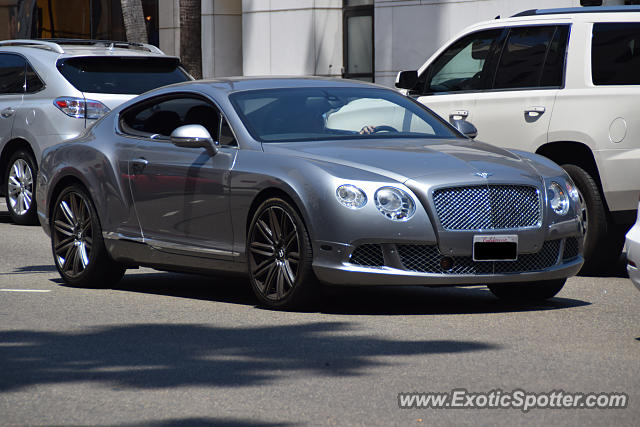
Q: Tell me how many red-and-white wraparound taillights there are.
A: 1